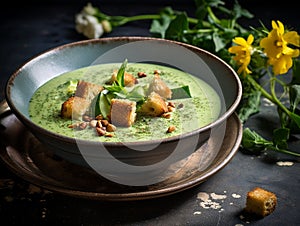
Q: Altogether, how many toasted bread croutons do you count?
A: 7